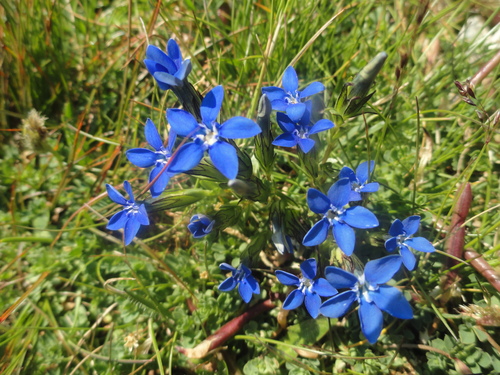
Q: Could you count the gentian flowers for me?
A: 13